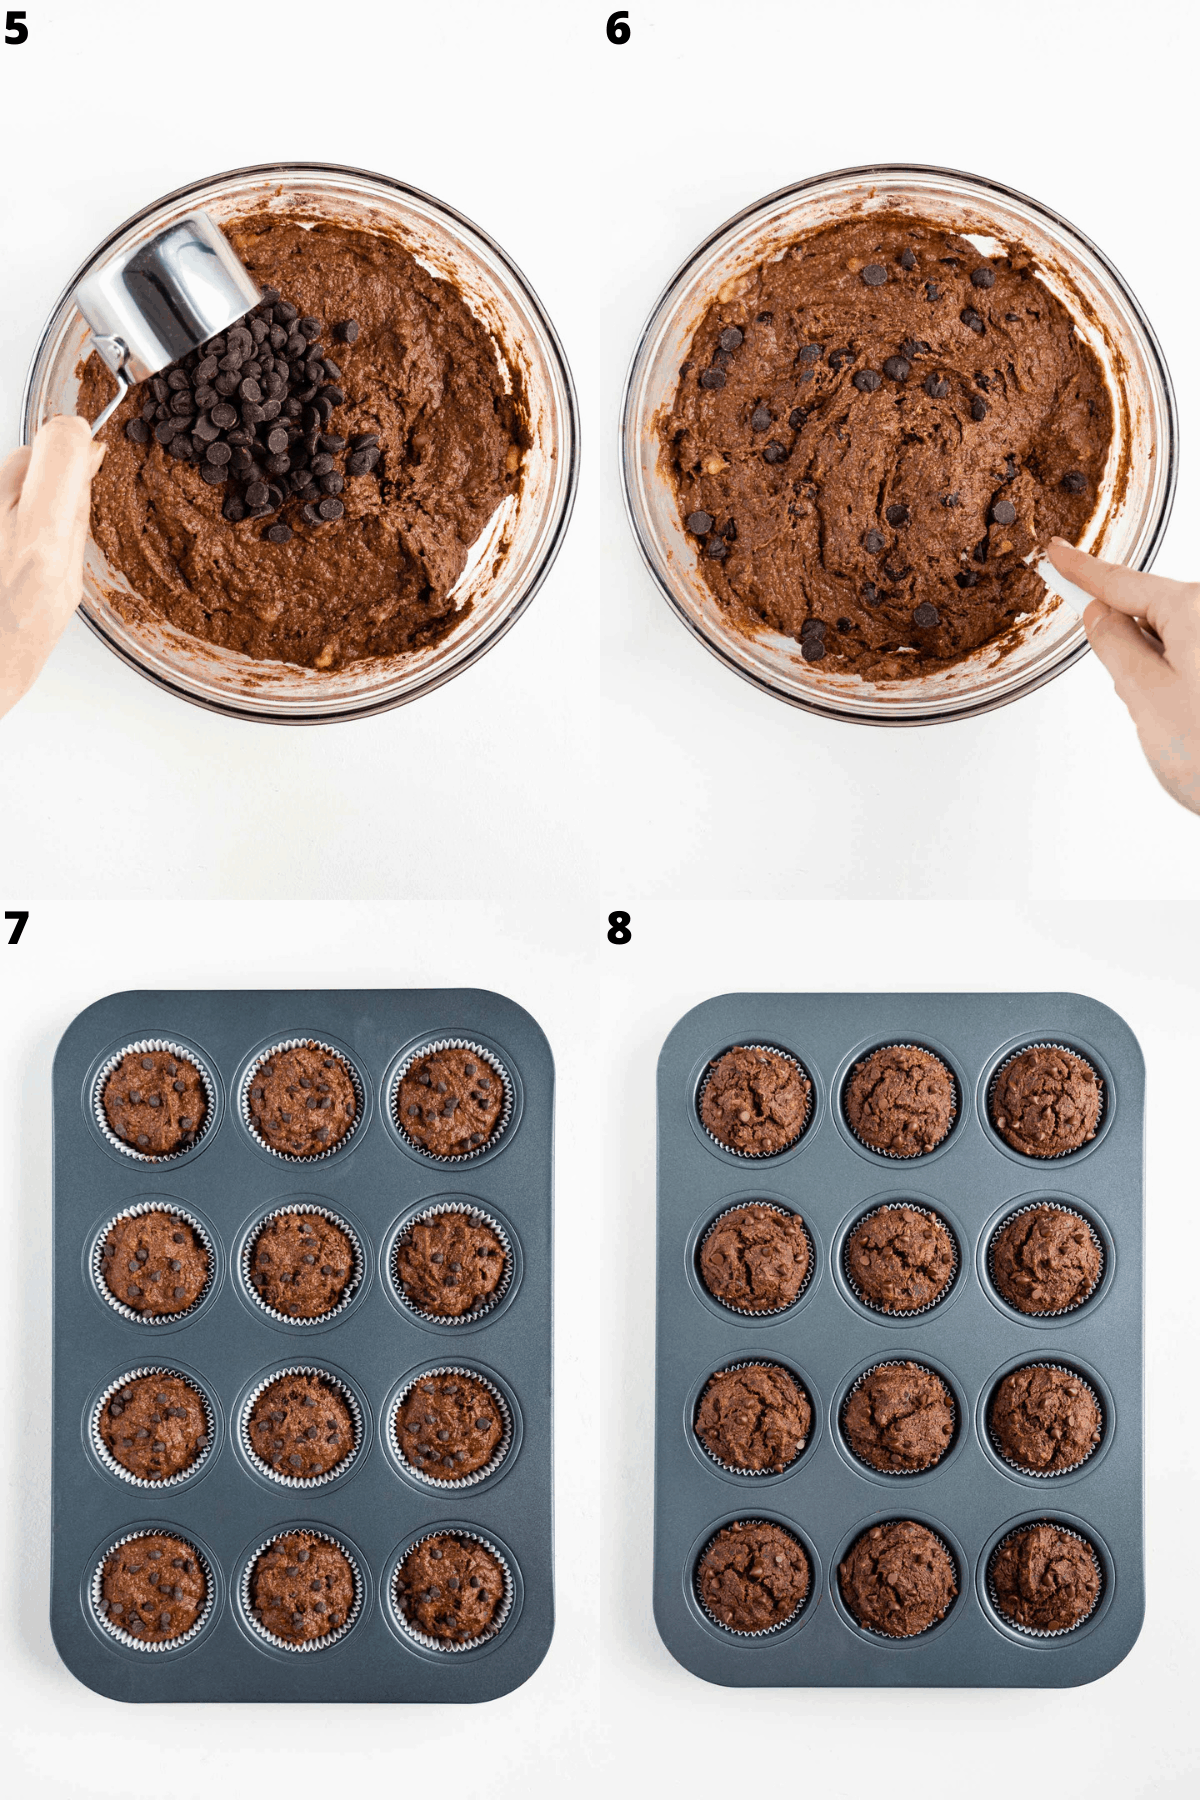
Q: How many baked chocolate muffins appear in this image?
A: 12